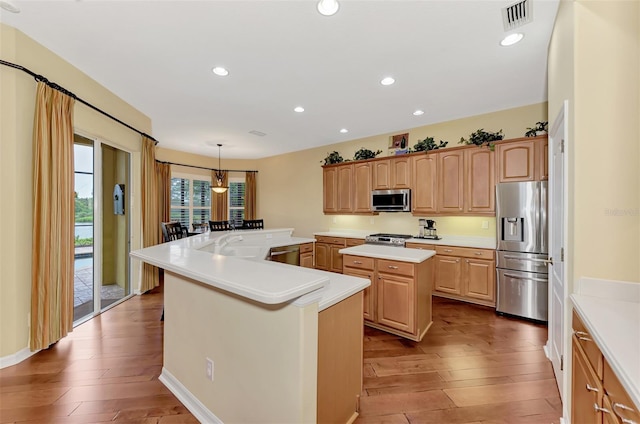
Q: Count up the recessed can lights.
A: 7